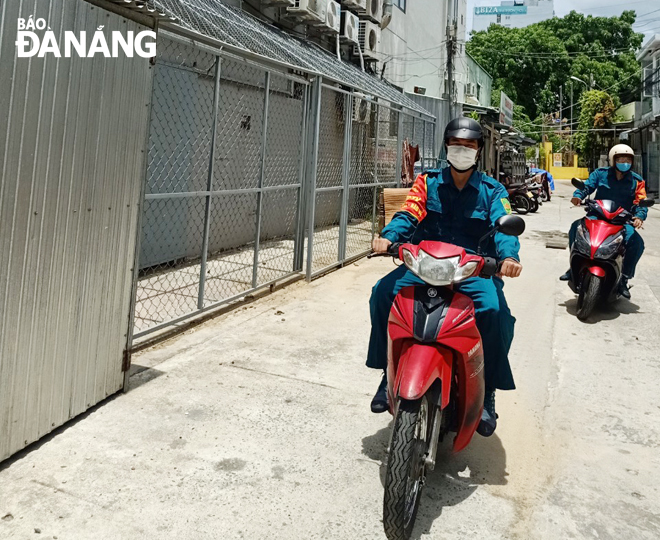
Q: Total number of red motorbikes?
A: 2